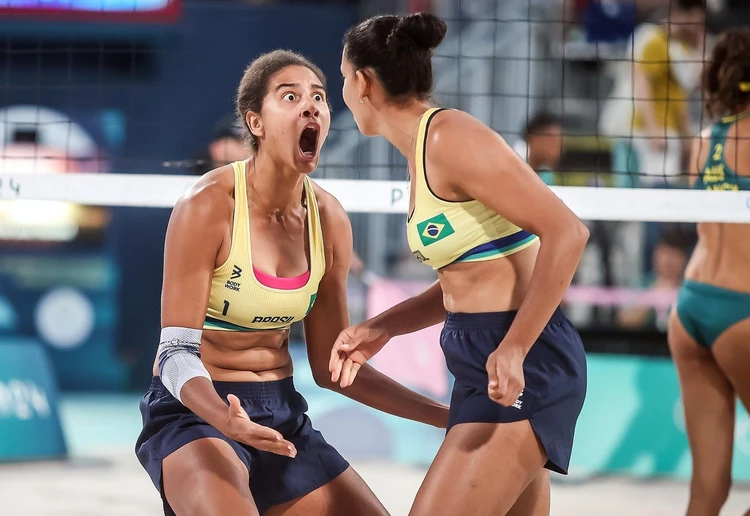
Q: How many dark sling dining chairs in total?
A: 0